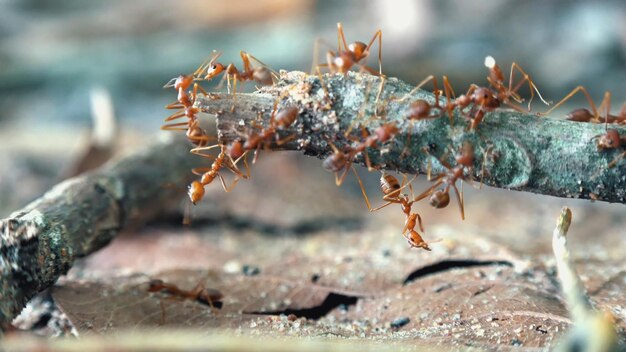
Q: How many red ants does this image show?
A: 13